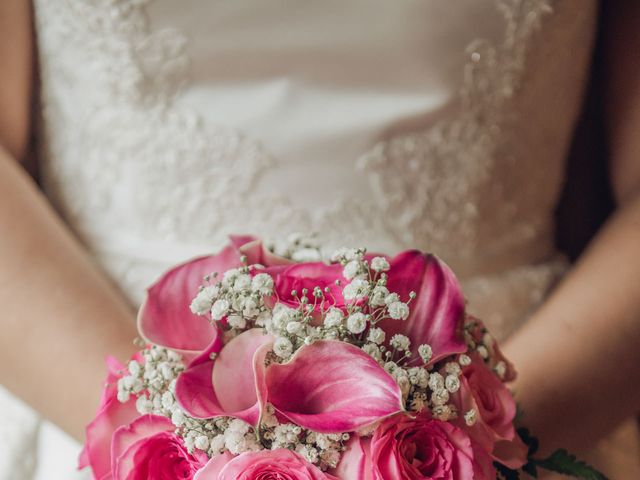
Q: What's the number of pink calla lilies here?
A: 4